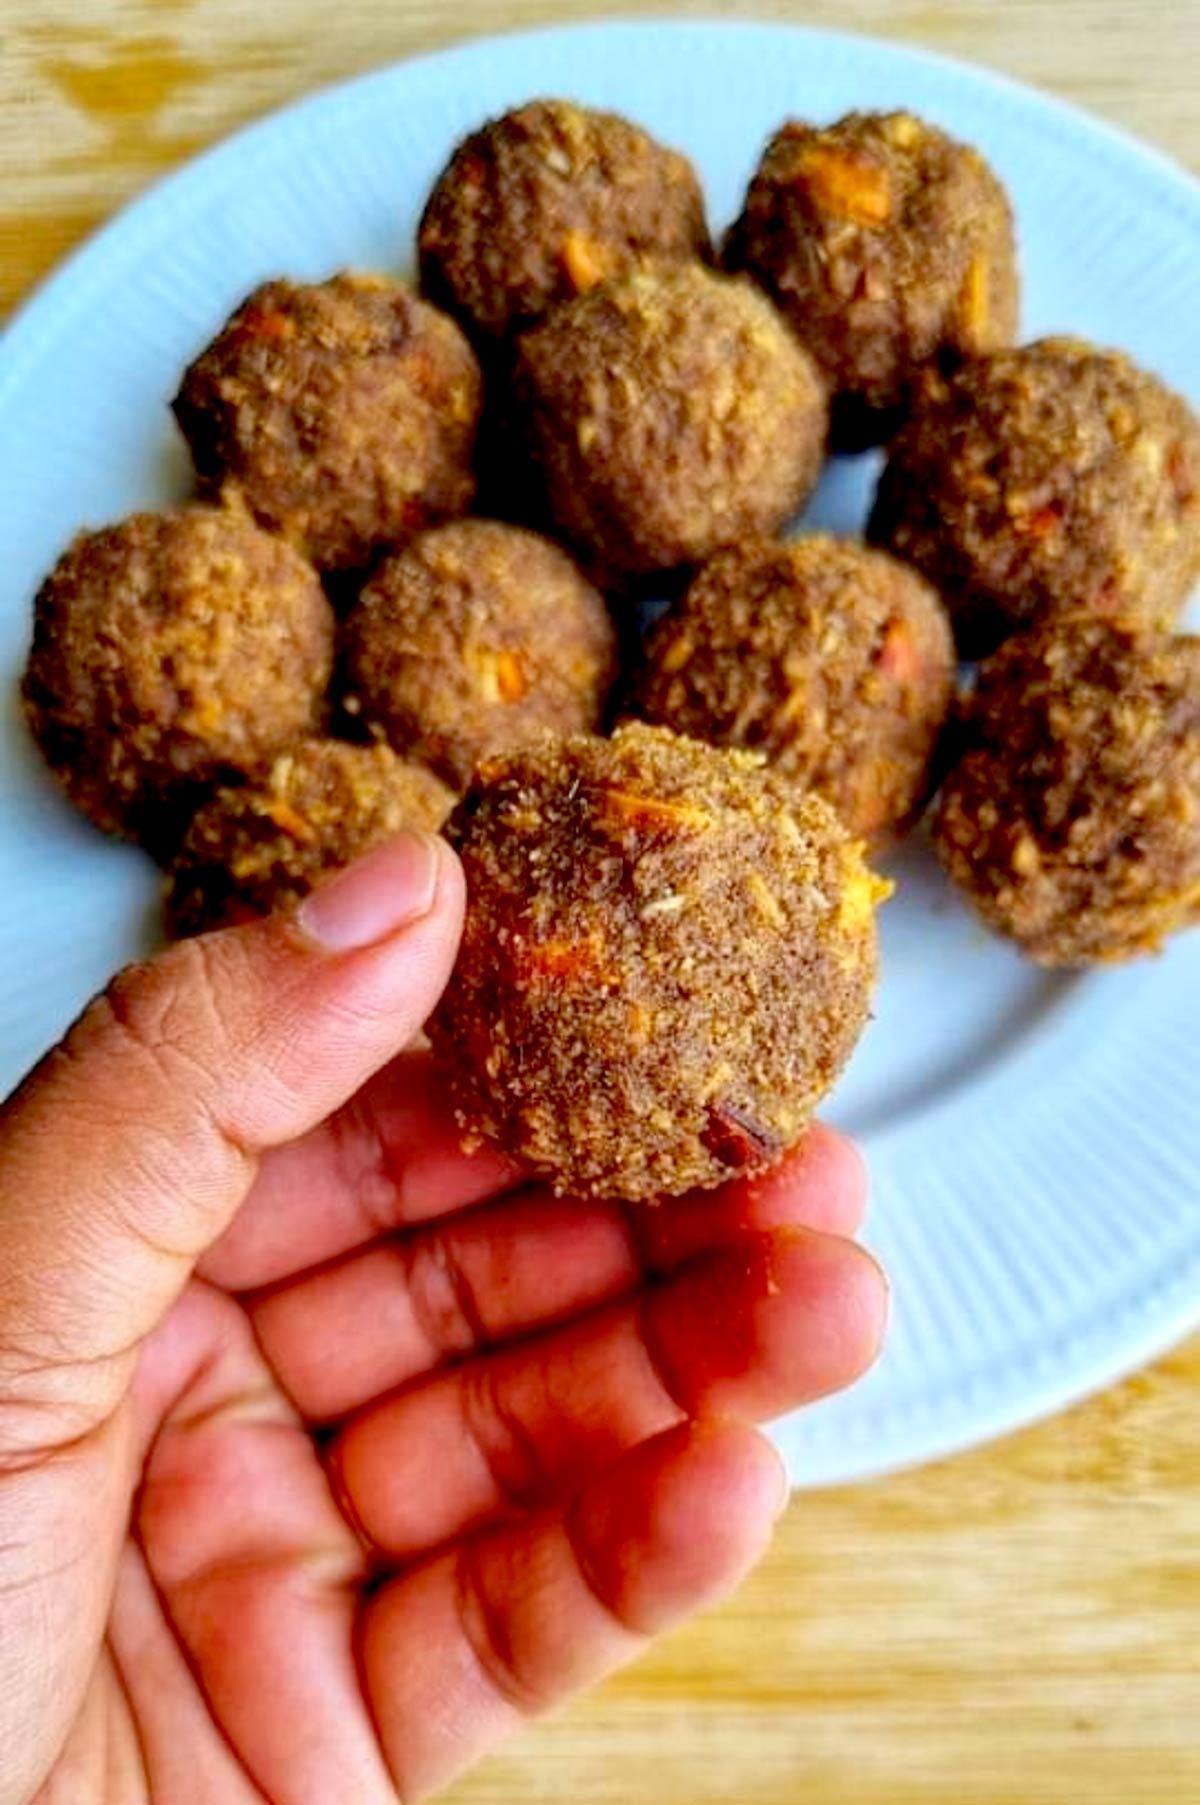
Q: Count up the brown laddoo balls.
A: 11